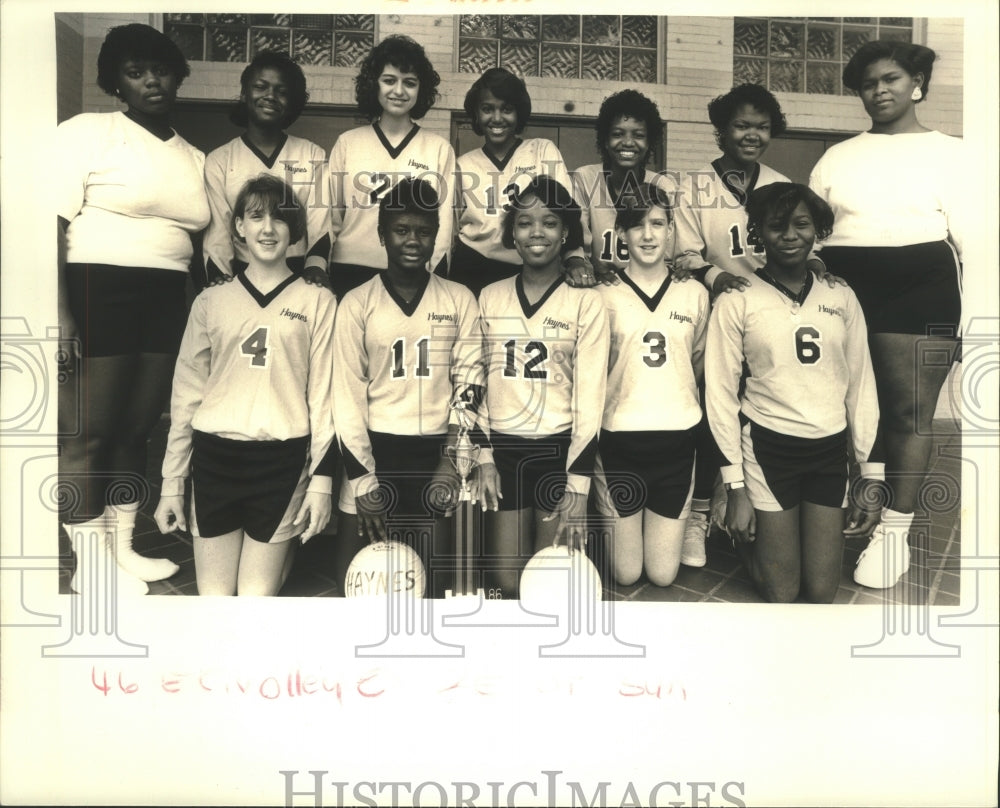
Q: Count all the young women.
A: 12